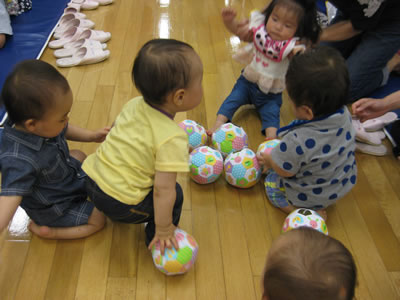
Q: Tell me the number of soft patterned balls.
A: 7